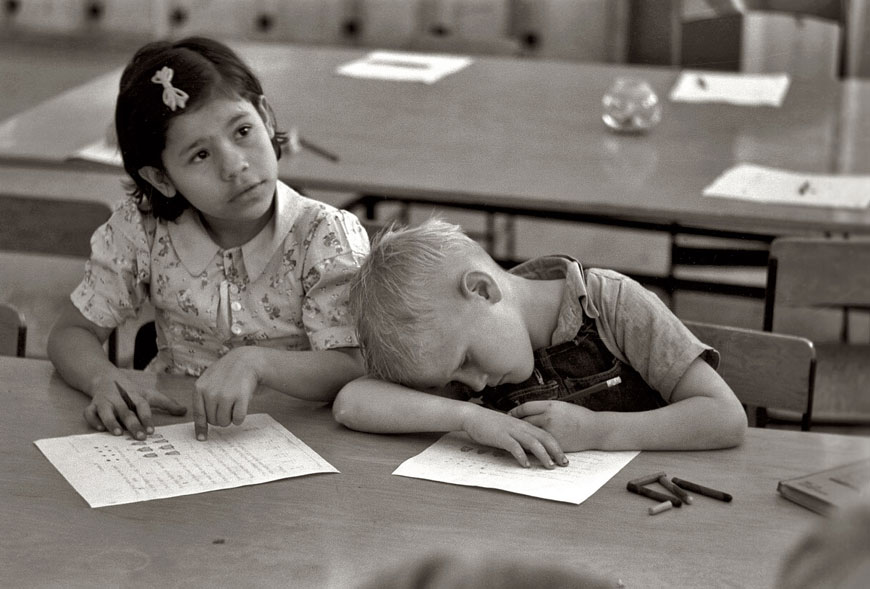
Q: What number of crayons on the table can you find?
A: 5